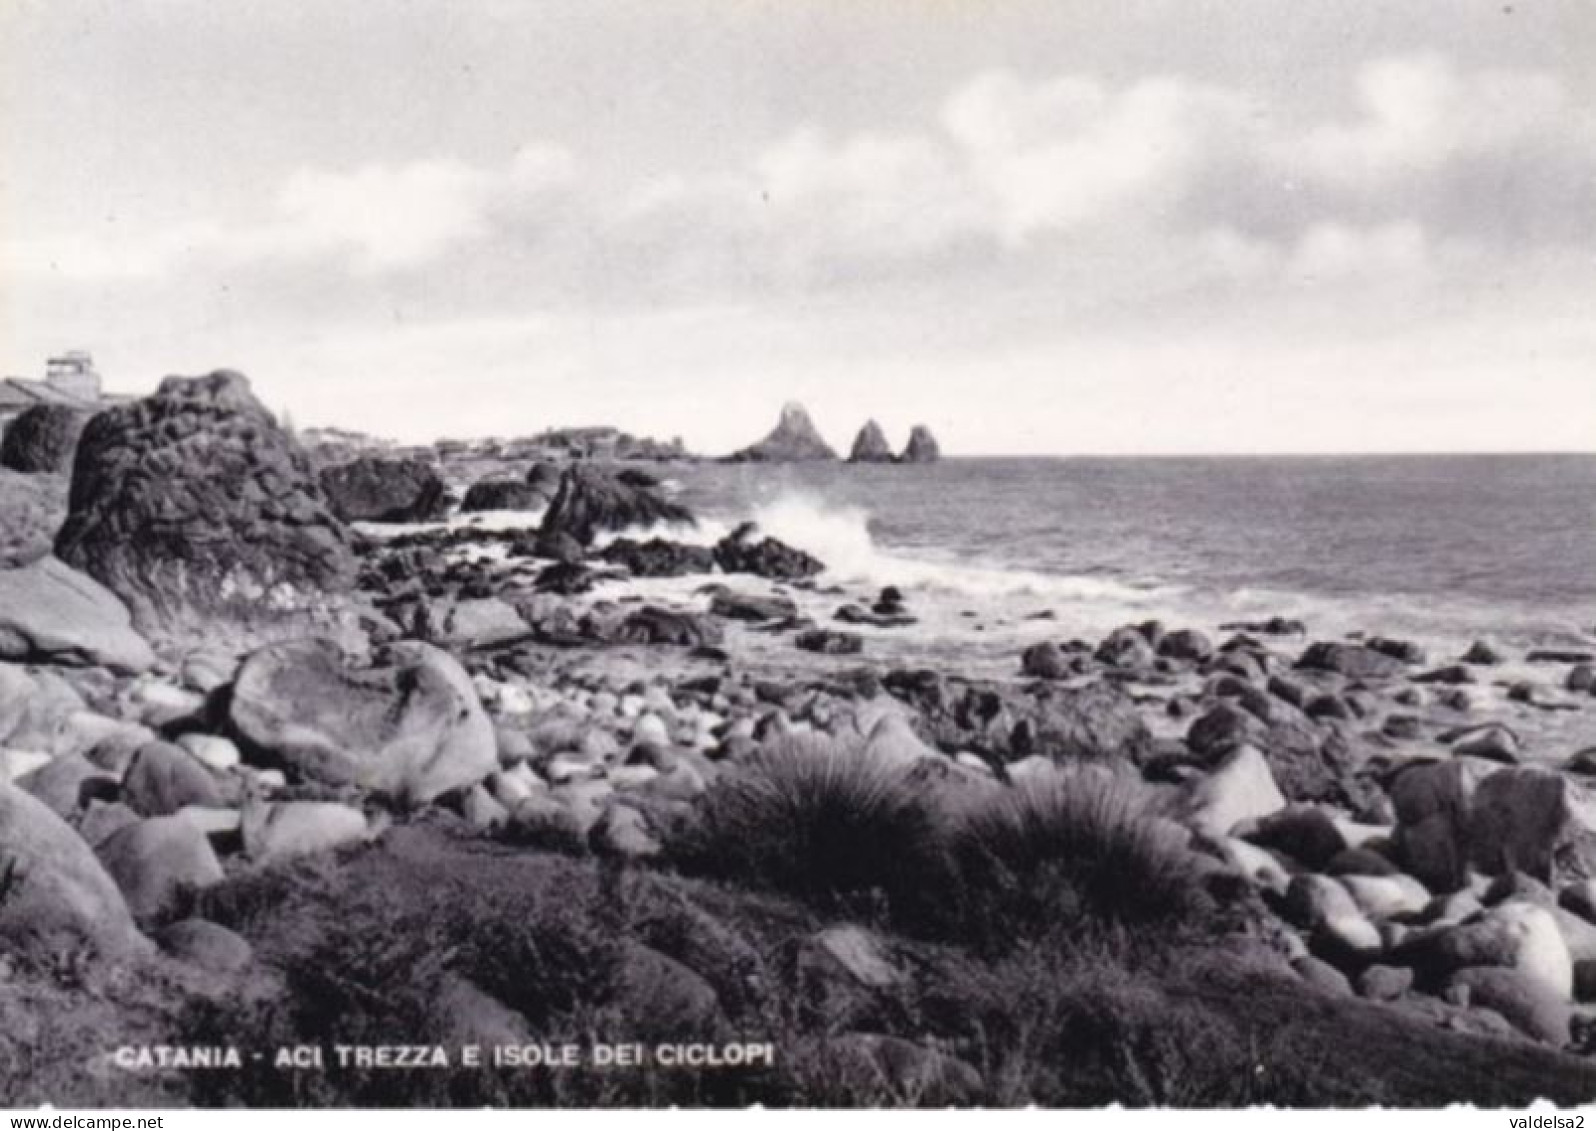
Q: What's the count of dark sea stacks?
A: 3